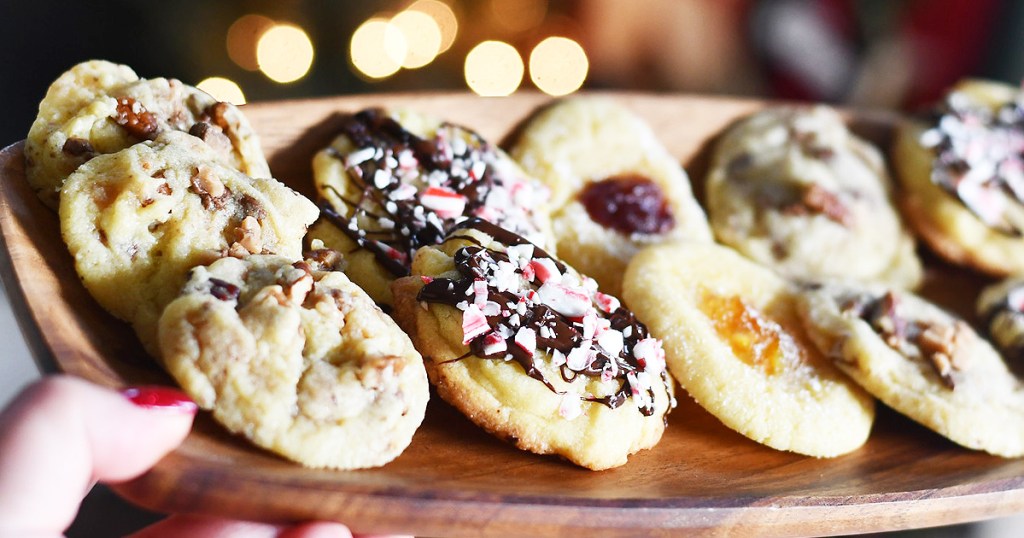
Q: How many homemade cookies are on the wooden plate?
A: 11